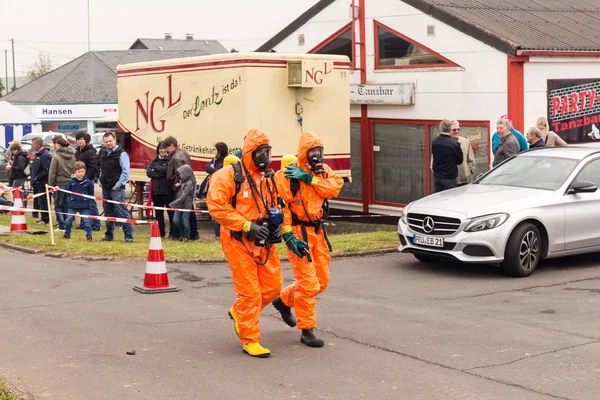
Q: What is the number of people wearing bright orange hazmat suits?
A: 2